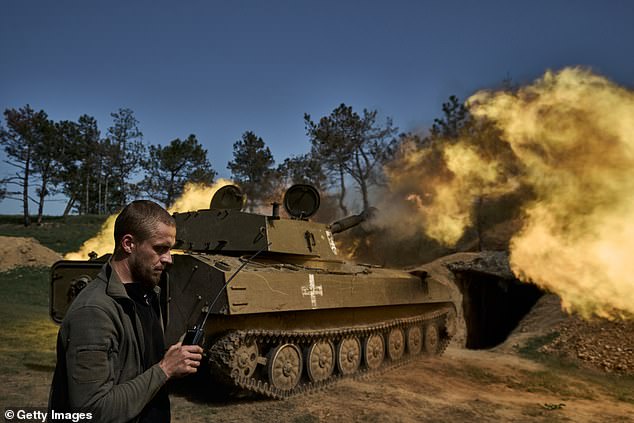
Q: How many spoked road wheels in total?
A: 7